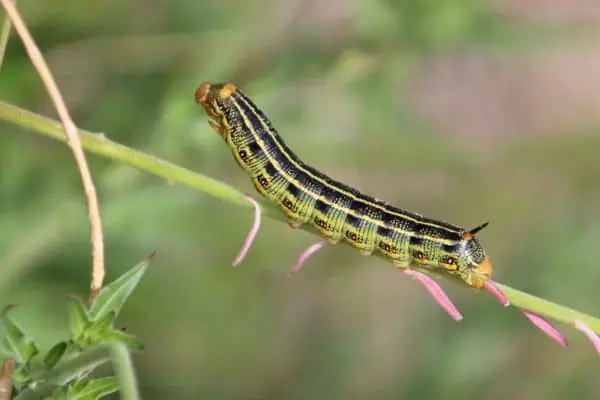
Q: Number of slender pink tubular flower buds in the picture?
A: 6